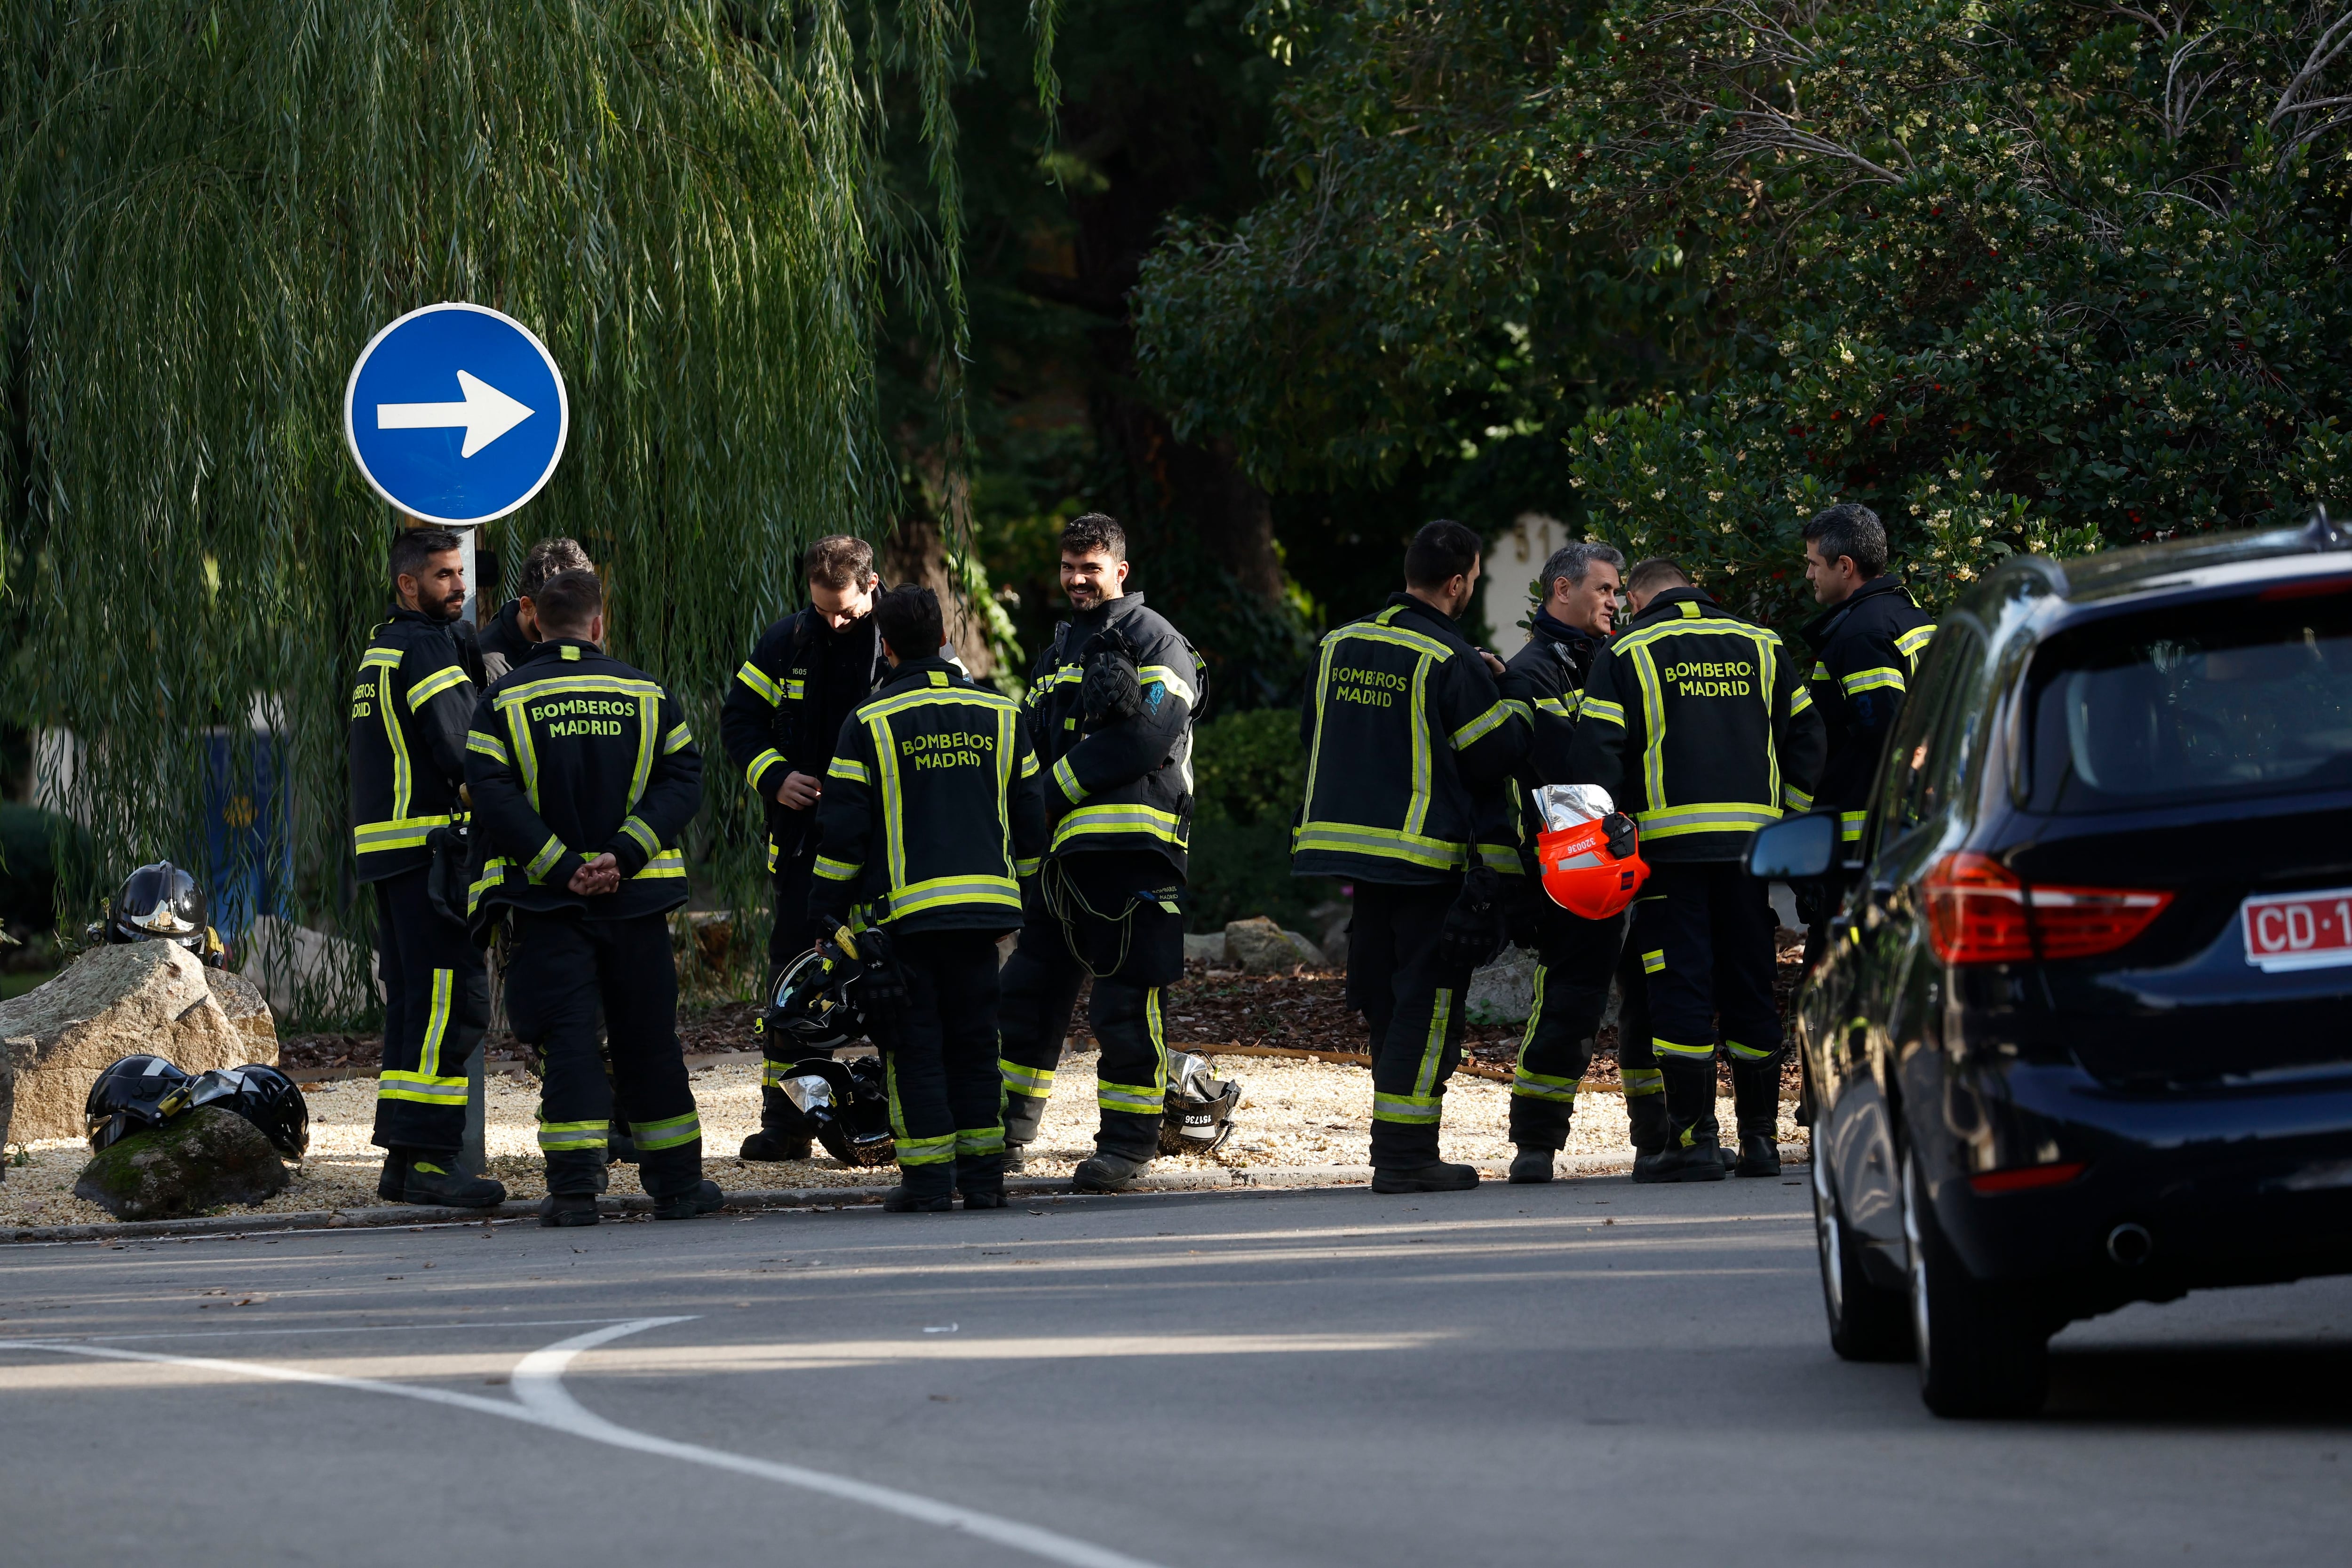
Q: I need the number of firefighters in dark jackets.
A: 10